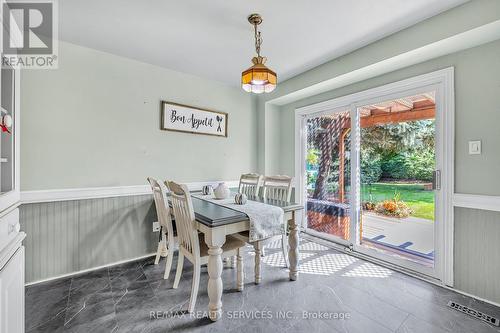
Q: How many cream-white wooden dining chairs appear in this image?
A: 4